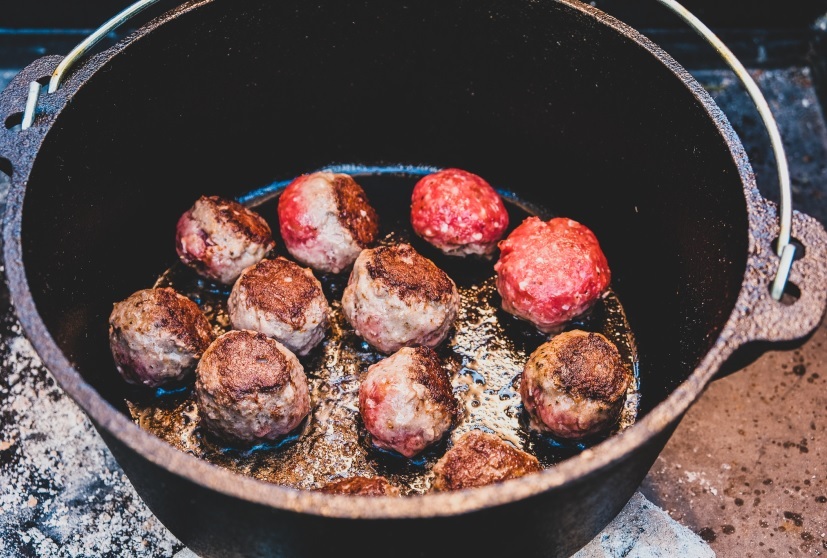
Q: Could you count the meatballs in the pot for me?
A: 12